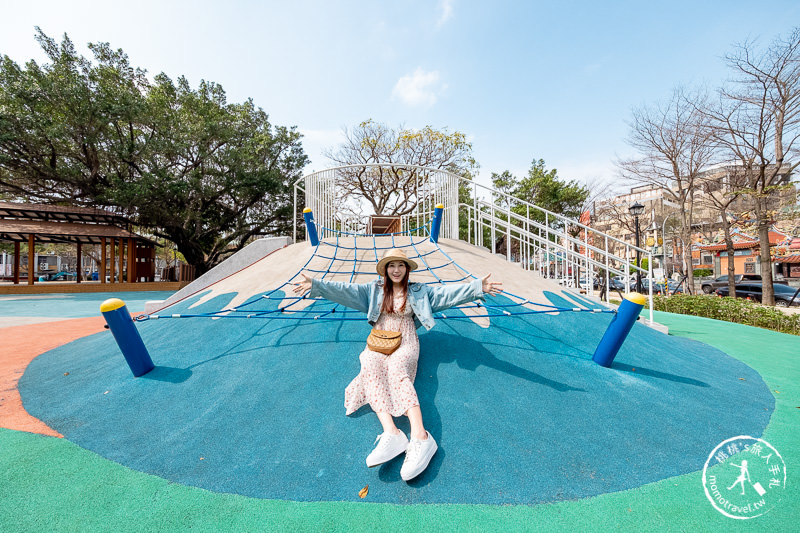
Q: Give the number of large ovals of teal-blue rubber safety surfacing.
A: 1